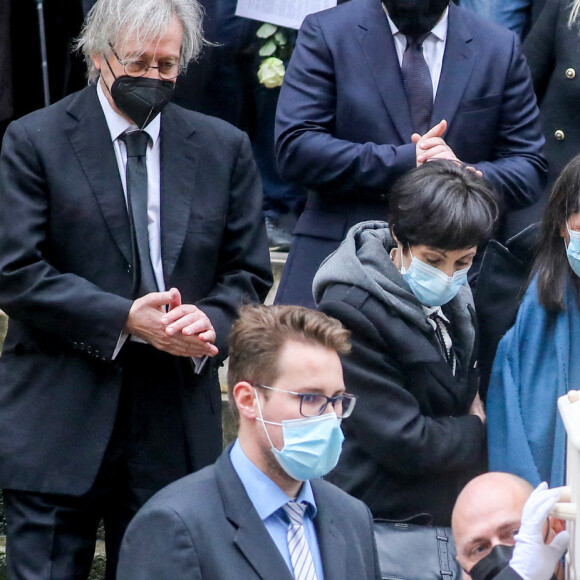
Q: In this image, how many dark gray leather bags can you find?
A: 1